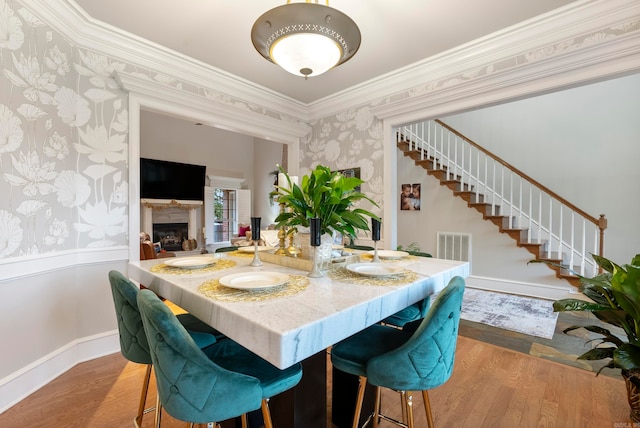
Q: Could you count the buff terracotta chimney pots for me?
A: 0